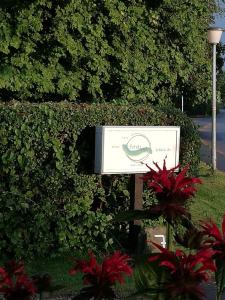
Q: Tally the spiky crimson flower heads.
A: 5